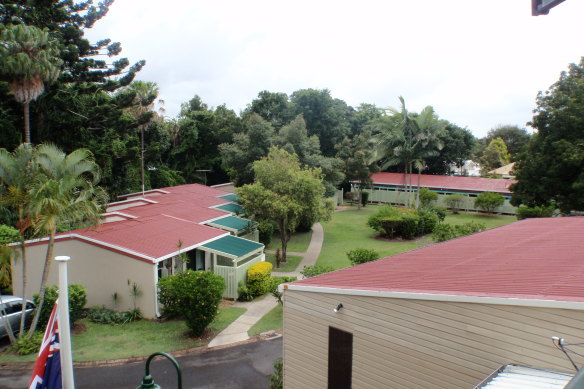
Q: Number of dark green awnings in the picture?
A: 4